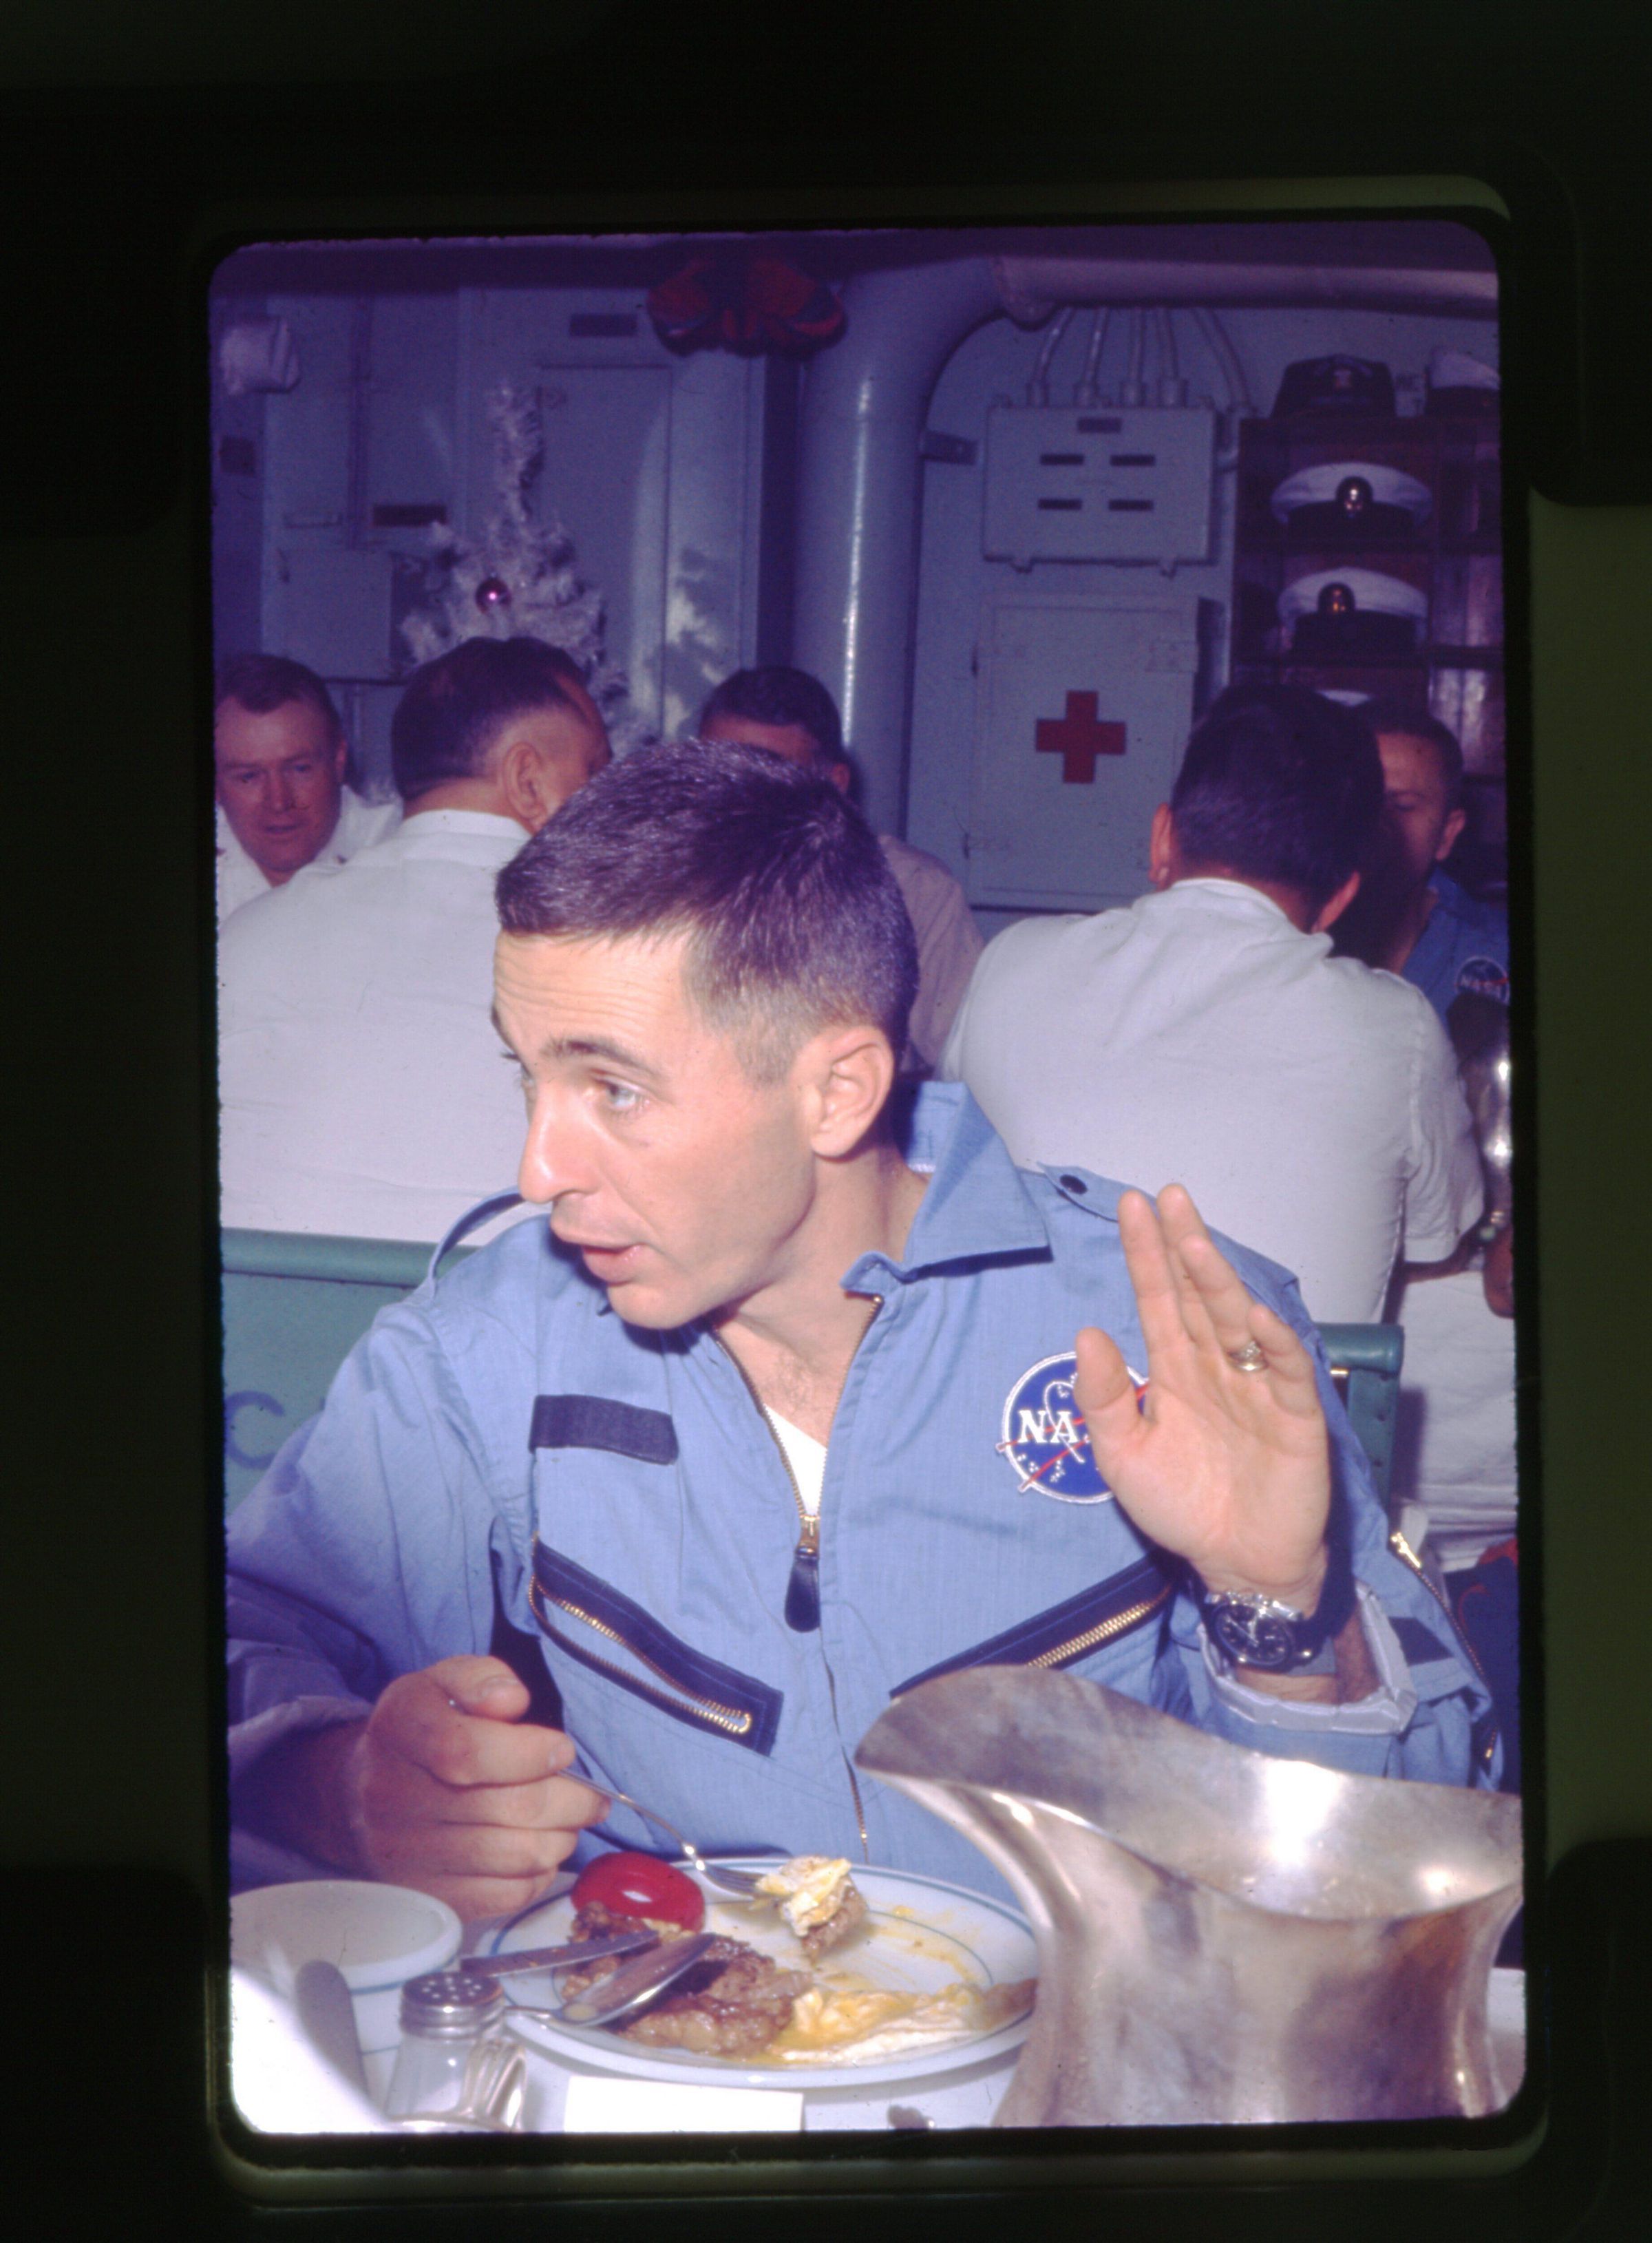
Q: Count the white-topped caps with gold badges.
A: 2